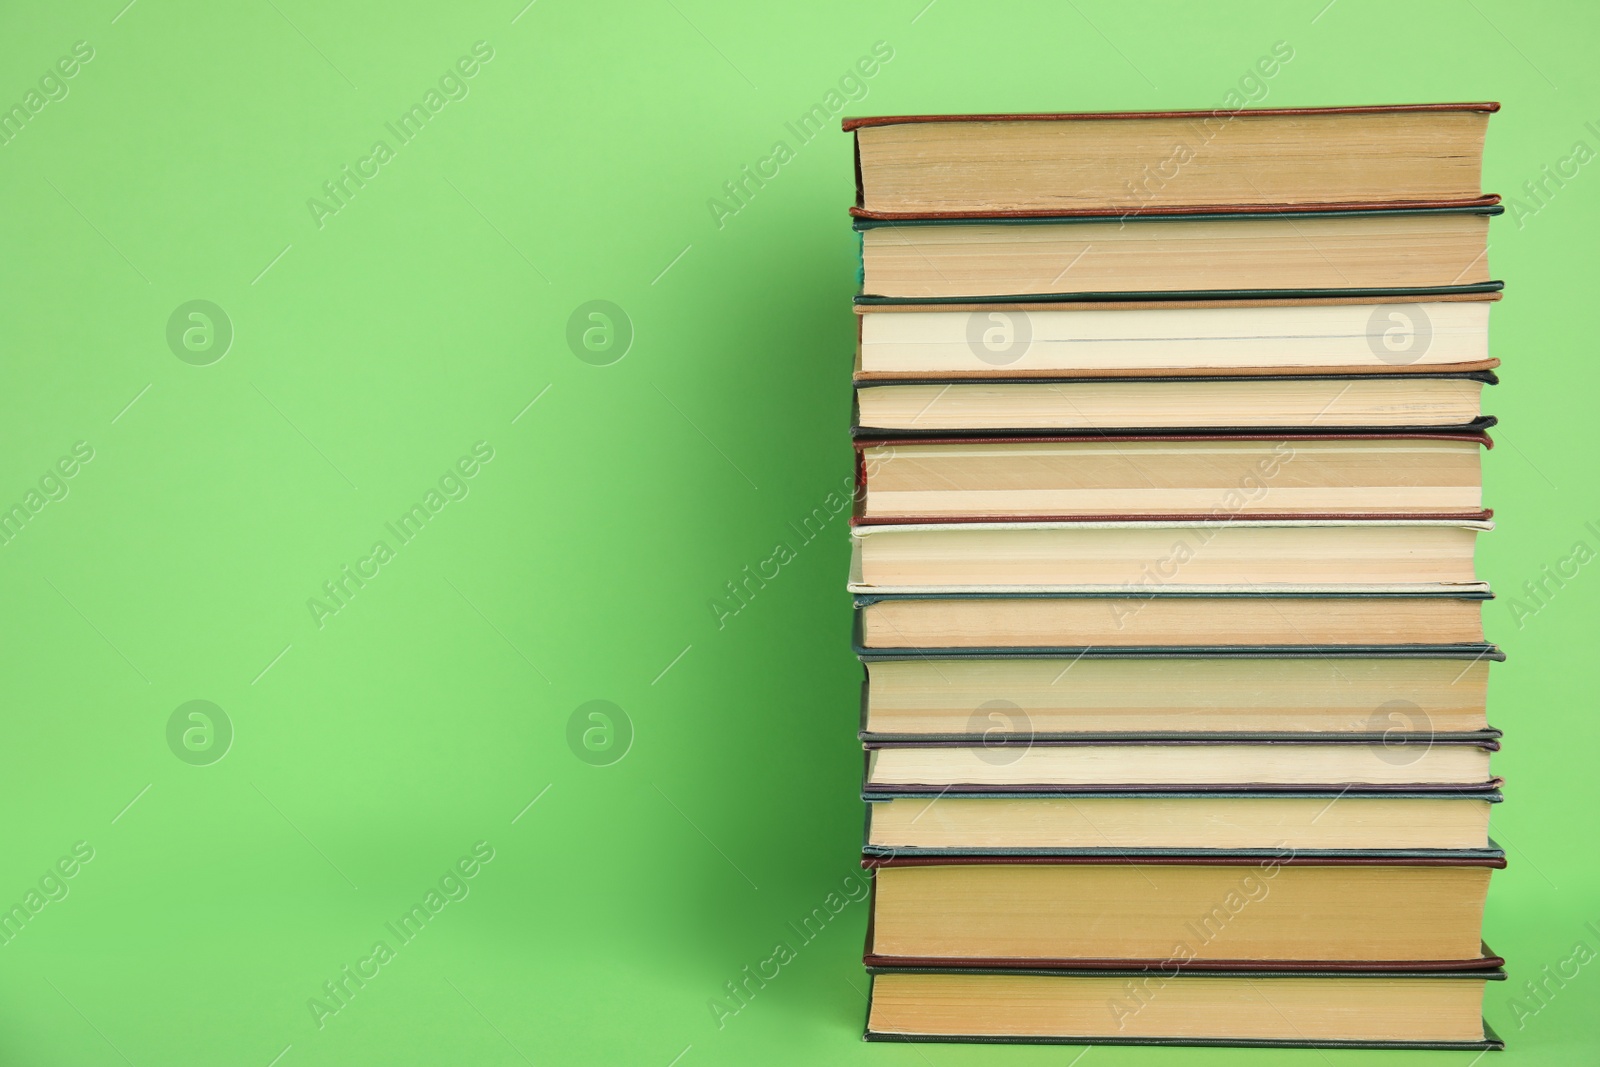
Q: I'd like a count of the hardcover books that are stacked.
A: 12